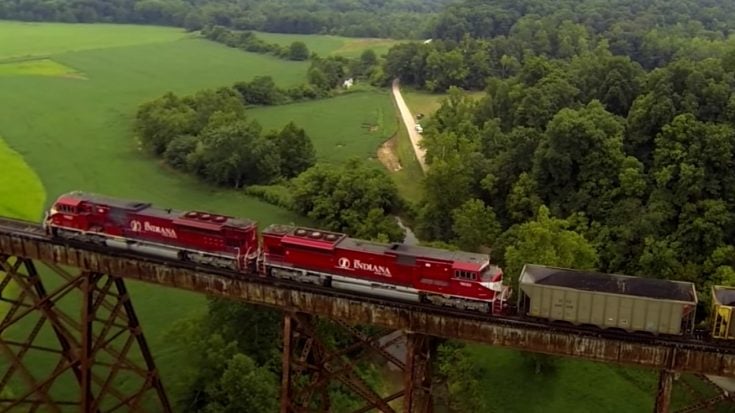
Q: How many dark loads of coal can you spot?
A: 2